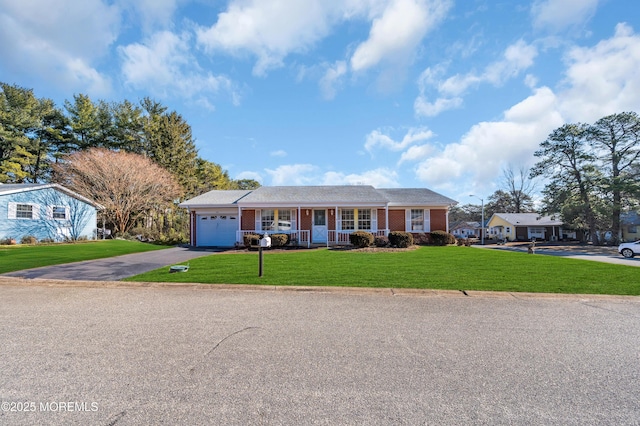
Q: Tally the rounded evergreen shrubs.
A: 5